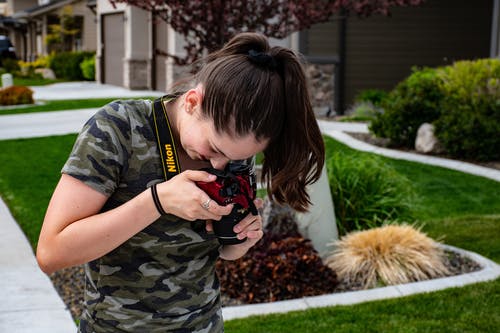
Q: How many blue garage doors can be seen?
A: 0